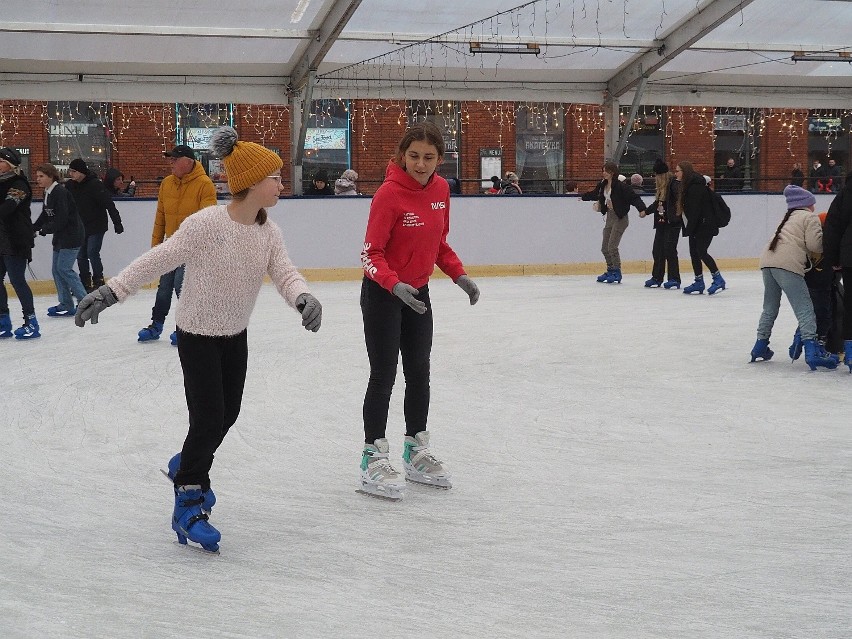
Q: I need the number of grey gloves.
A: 4